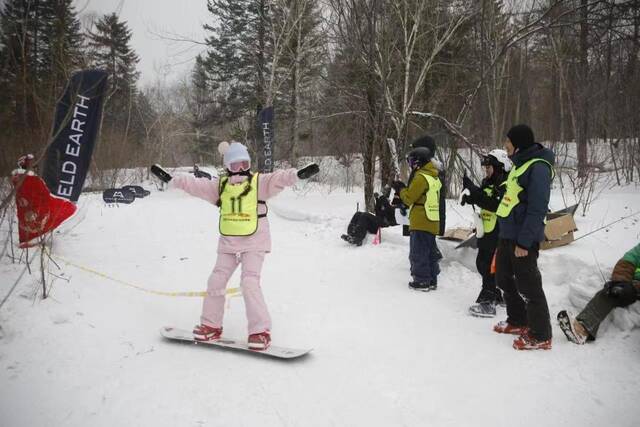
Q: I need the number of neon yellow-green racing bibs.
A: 4